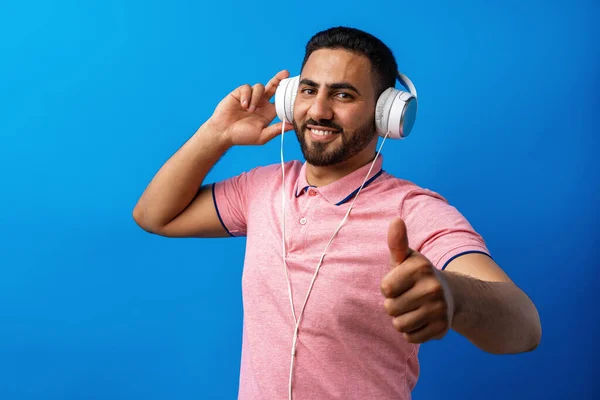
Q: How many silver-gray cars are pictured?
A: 0